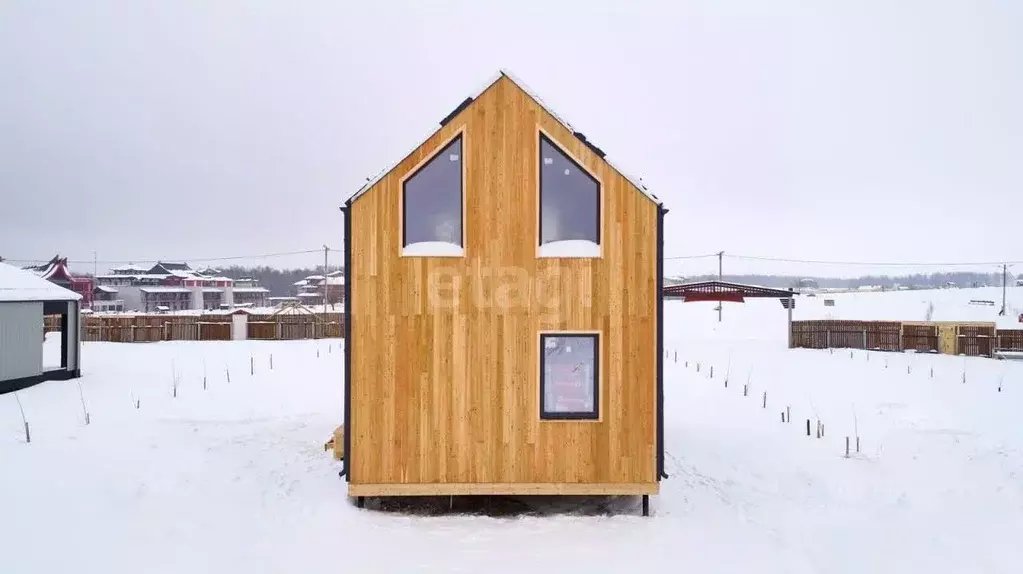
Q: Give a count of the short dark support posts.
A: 2